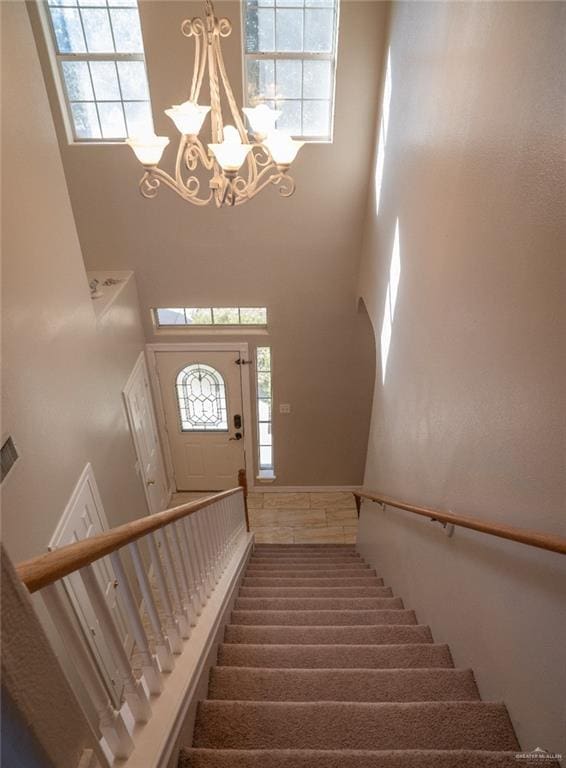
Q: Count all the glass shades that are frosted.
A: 5